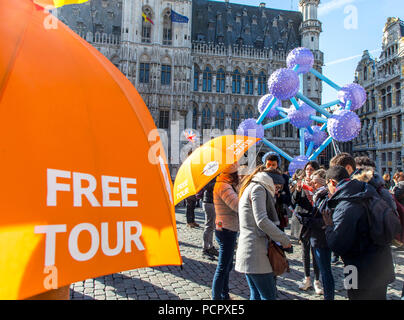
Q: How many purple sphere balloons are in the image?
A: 9